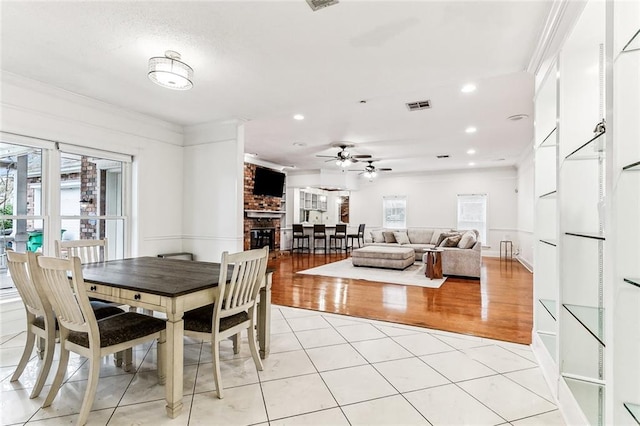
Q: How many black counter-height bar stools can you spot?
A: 4